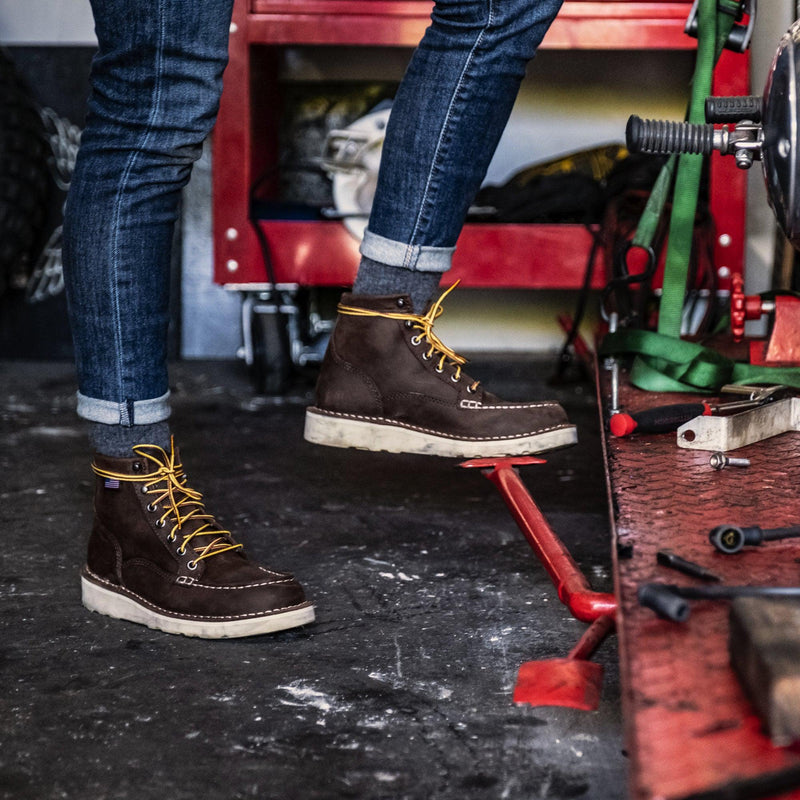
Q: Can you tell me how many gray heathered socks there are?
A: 2